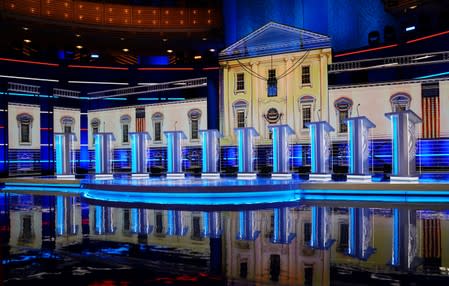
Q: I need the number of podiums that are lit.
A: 10